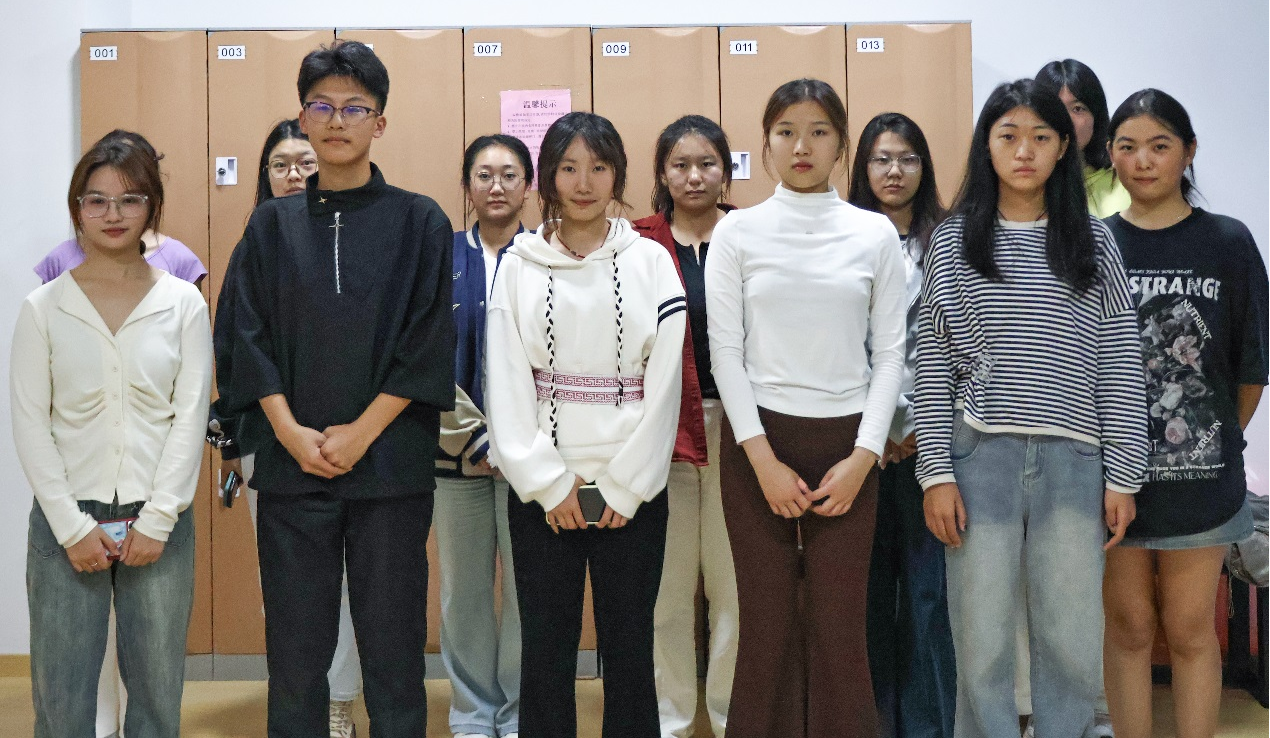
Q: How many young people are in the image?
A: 12